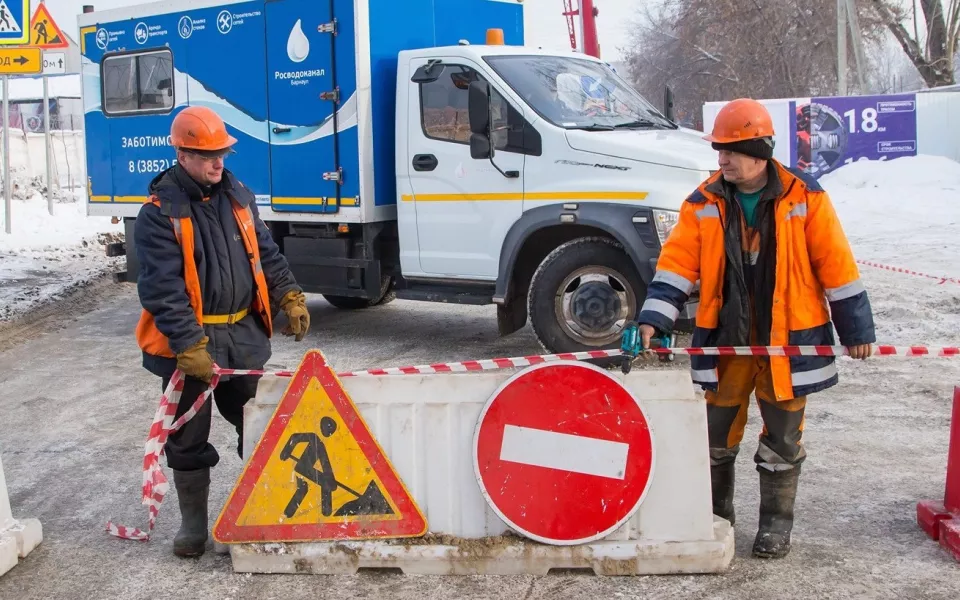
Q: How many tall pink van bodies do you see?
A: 0